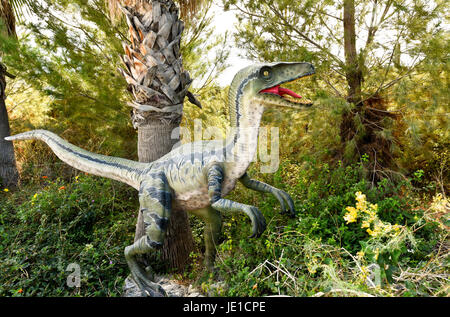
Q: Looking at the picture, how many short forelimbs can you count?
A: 2